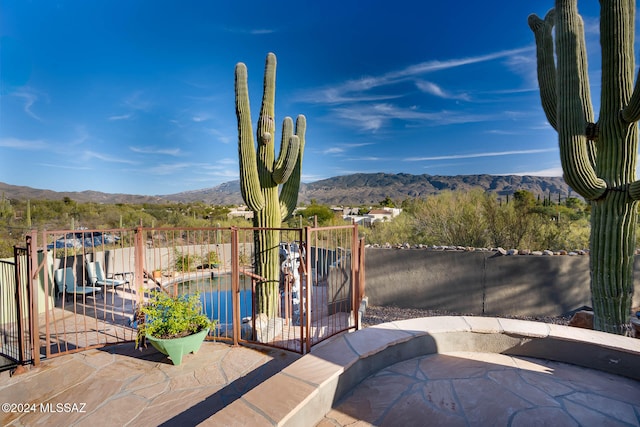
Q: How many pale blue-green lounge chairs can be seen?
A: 2